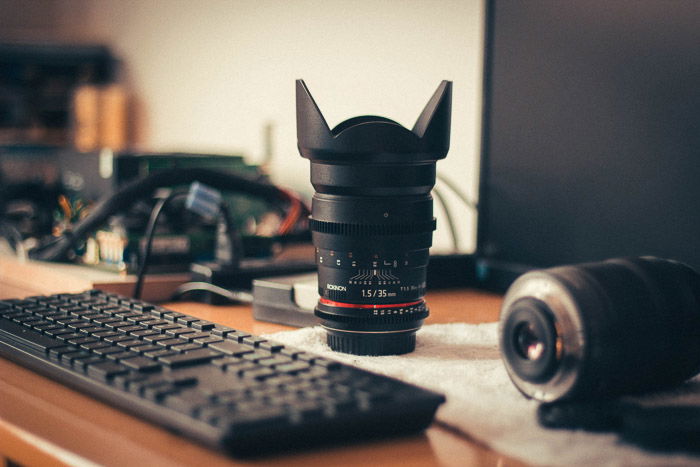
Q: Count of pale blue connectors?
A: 1